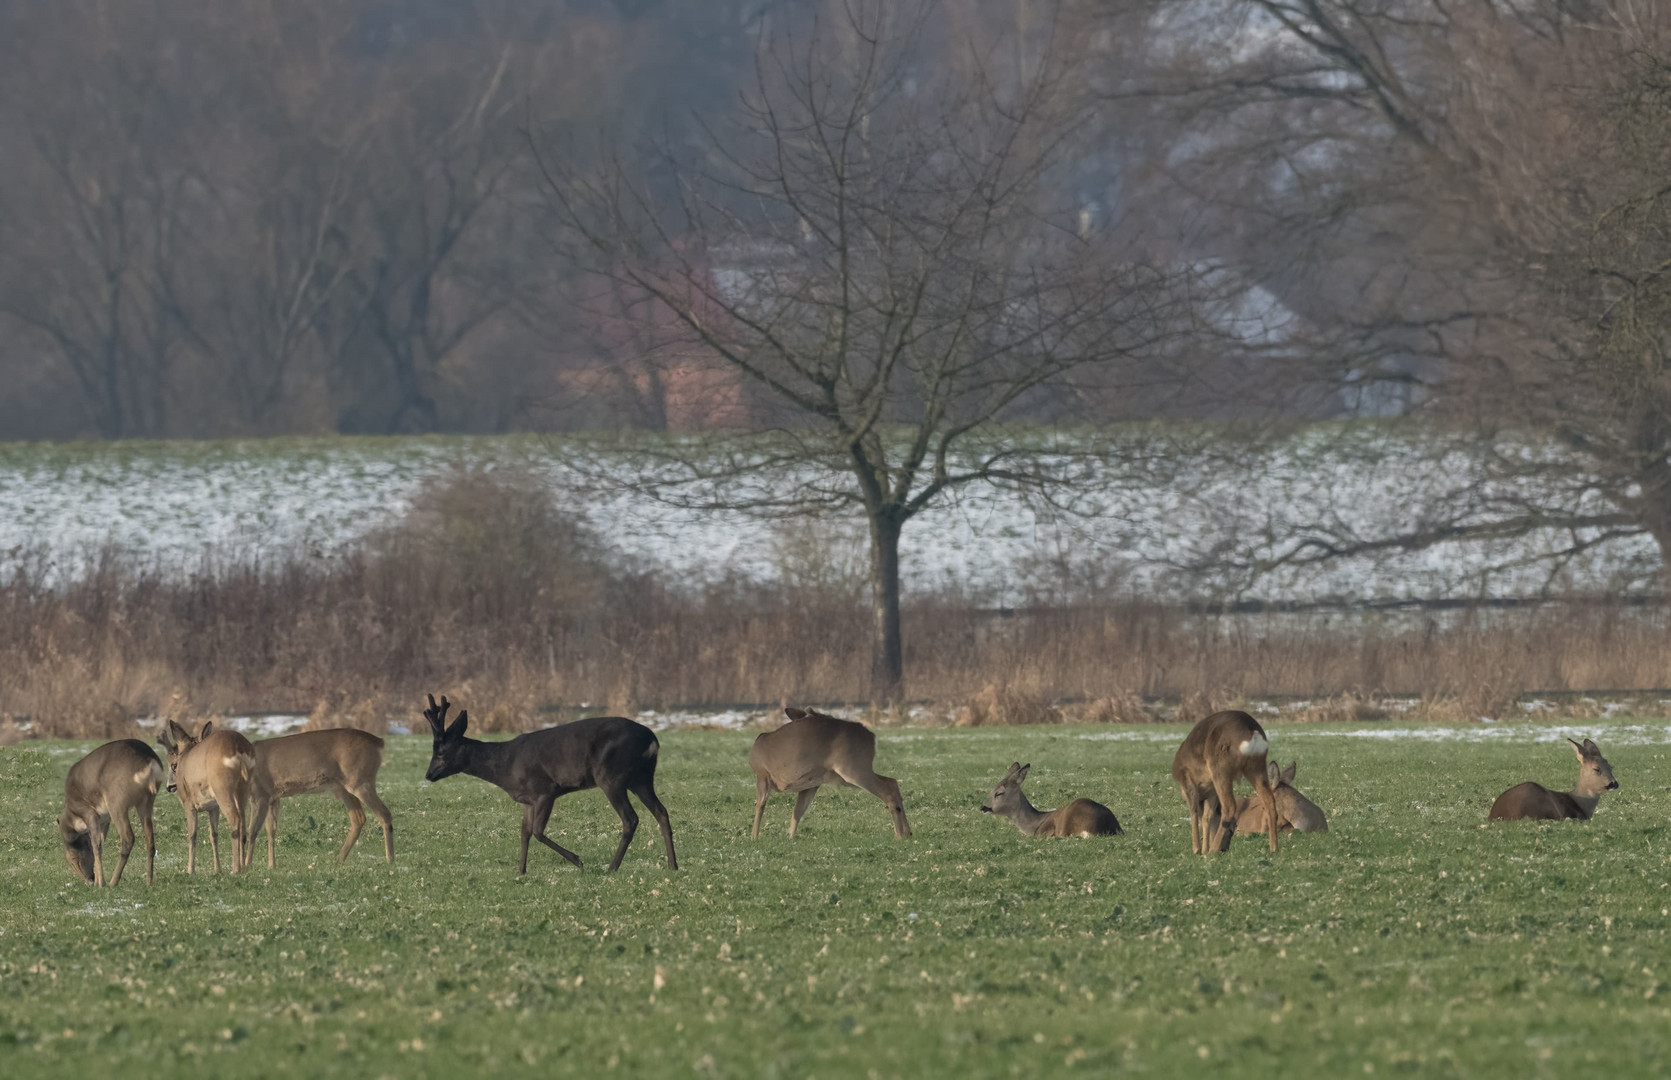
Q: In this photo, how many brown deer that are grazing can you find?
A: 2